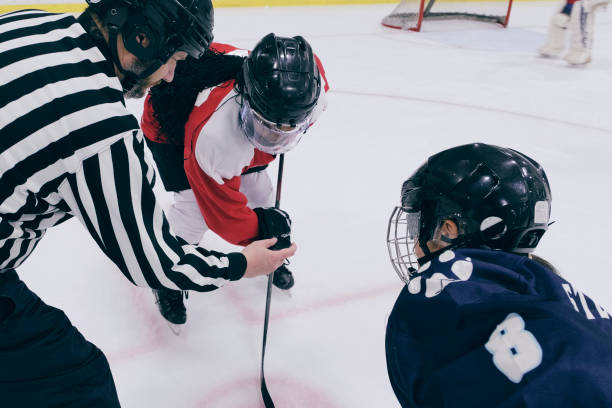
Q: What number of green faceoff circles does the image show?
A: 0